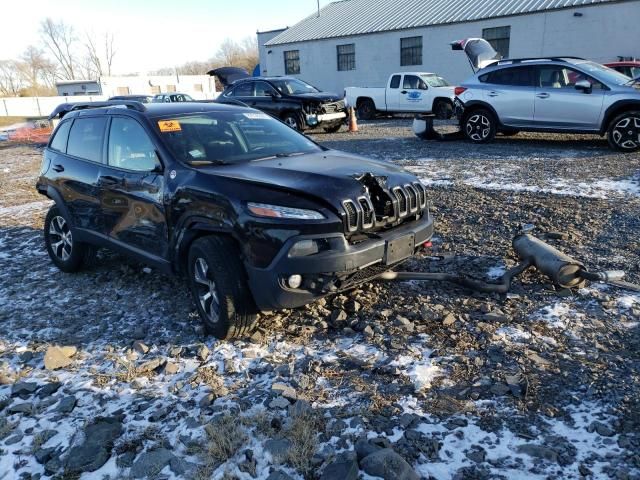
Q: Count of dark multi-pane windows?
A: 4